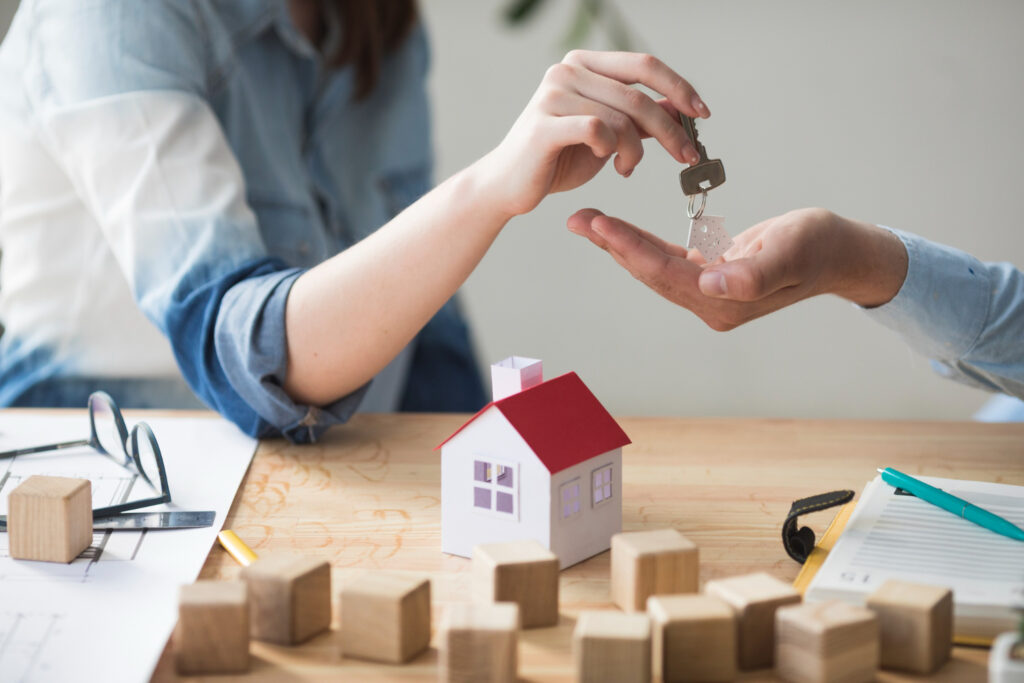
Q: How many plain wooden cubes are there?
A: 12